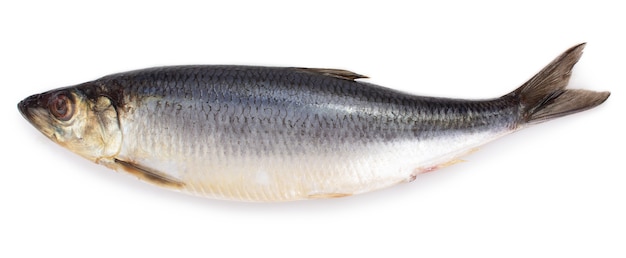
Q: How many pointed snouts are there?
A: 1